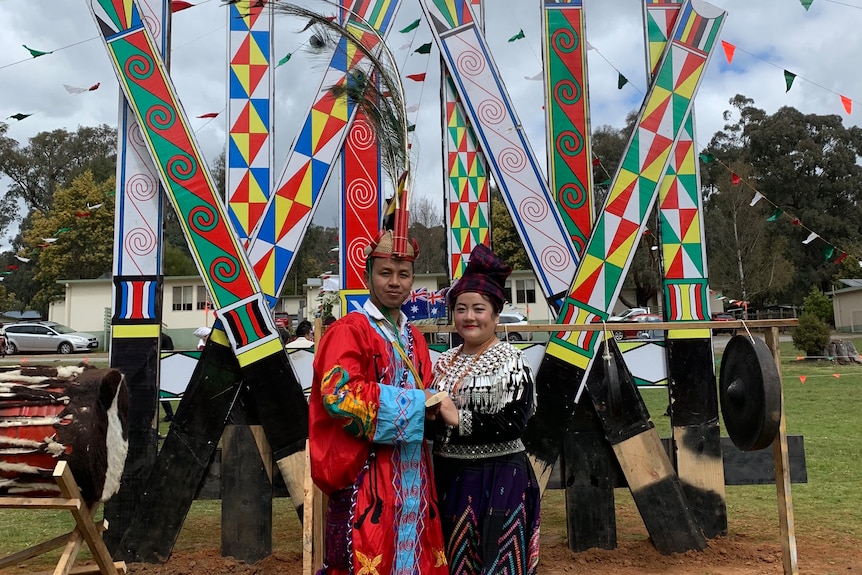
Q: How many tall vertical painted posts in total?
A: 6